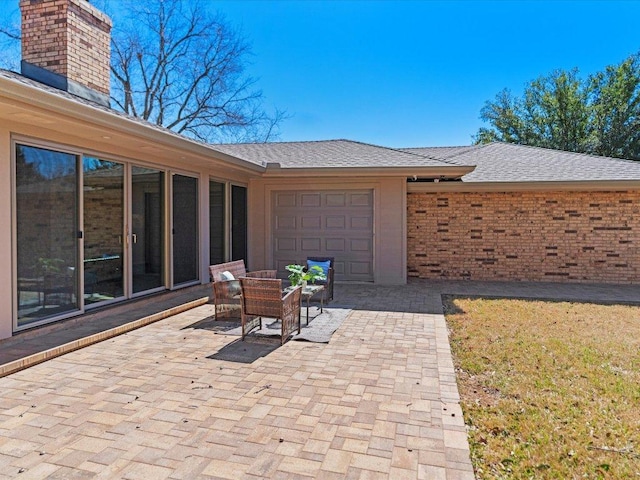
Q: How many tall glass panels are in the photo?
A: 6